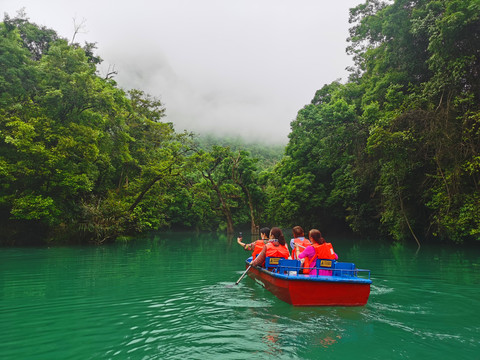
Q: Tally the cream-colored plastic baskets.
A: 0